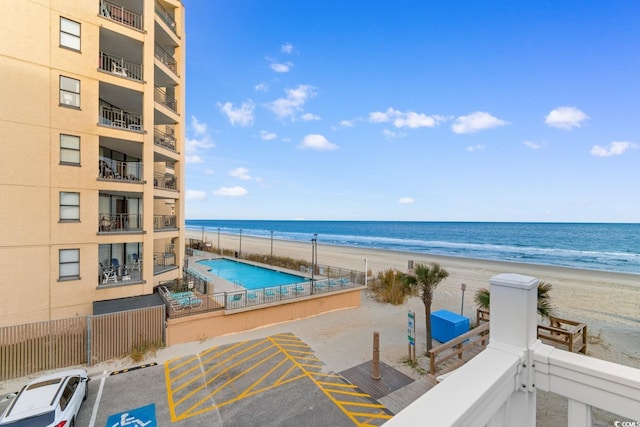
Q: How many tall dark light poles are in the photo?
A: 6